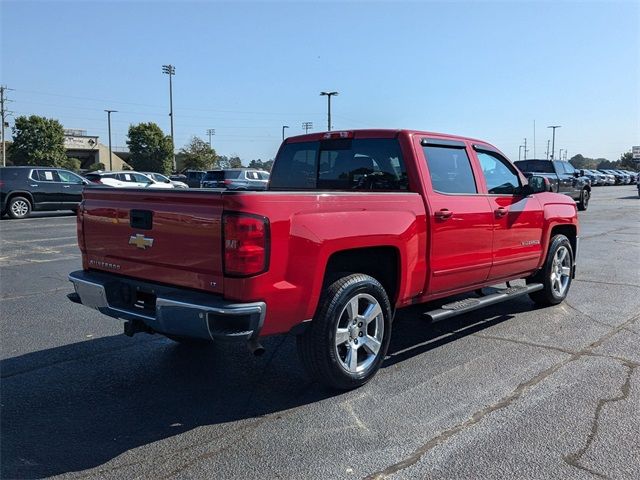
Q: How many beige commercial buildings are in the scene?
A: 1